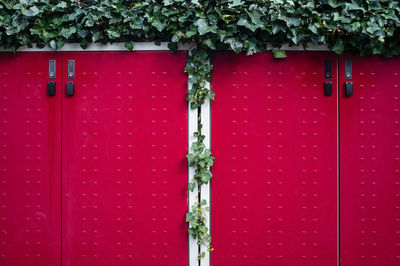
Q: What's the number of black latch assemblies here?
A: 4